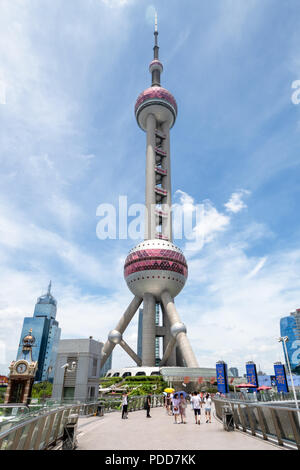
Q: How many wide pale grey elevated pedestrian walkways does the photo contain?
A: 1